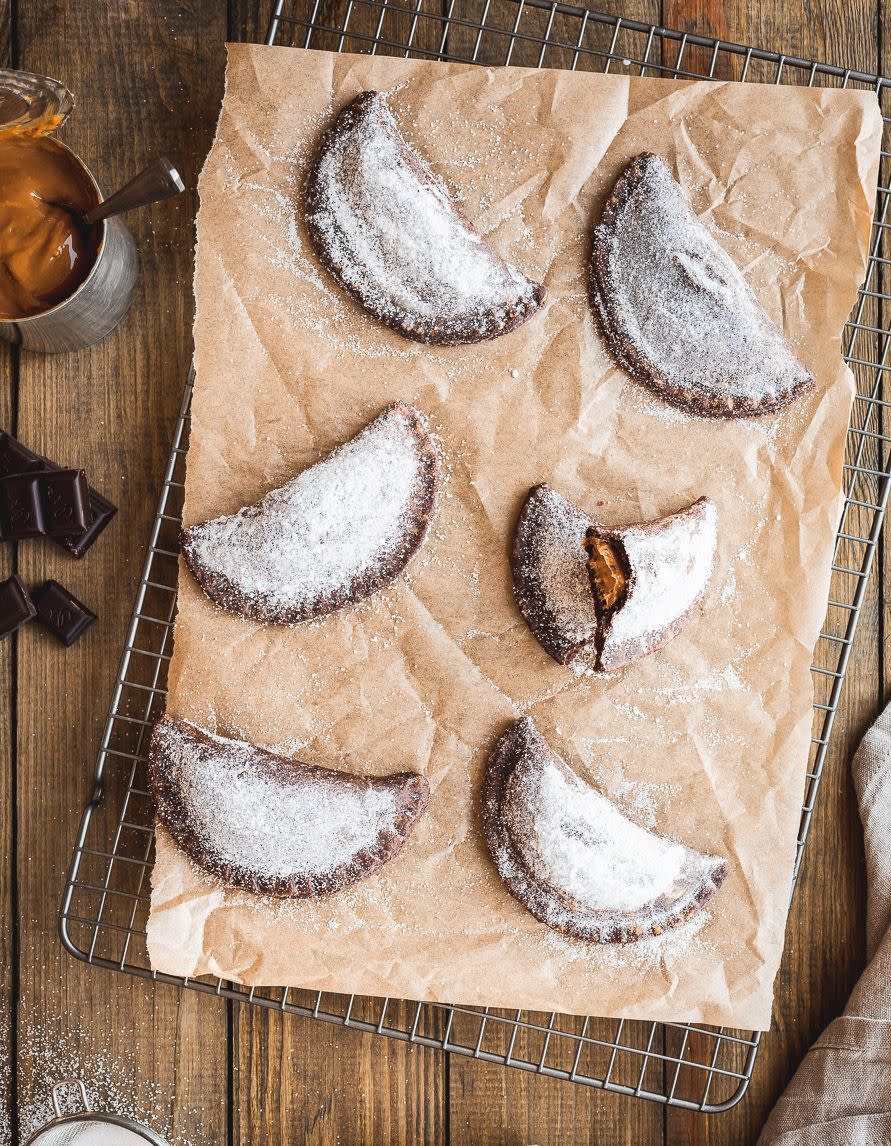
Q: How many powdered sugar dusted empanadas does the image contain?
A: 6